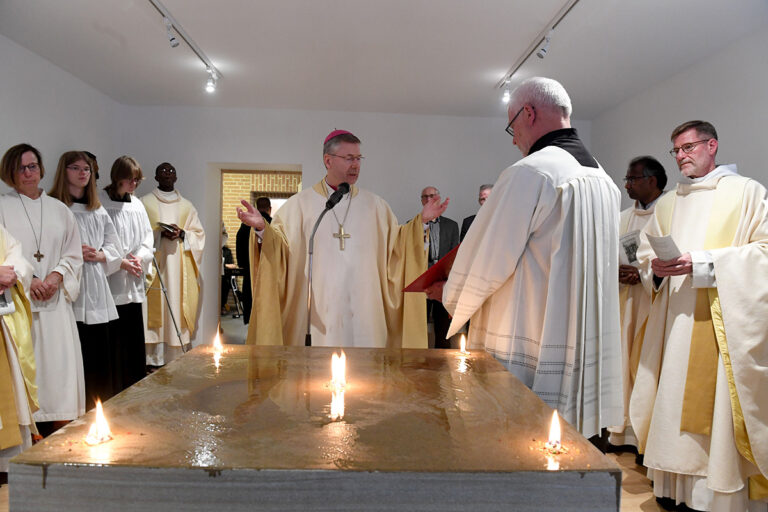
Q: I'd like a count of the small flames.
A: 5